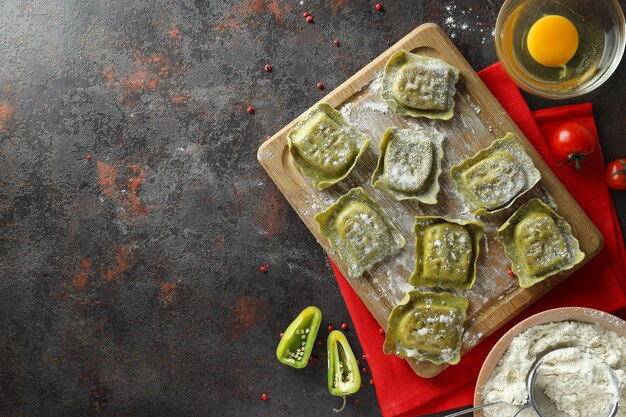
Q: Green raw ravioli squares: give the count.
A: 8